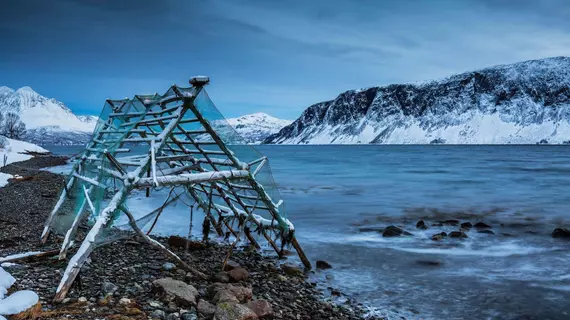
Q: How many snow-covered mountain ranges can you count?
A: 3